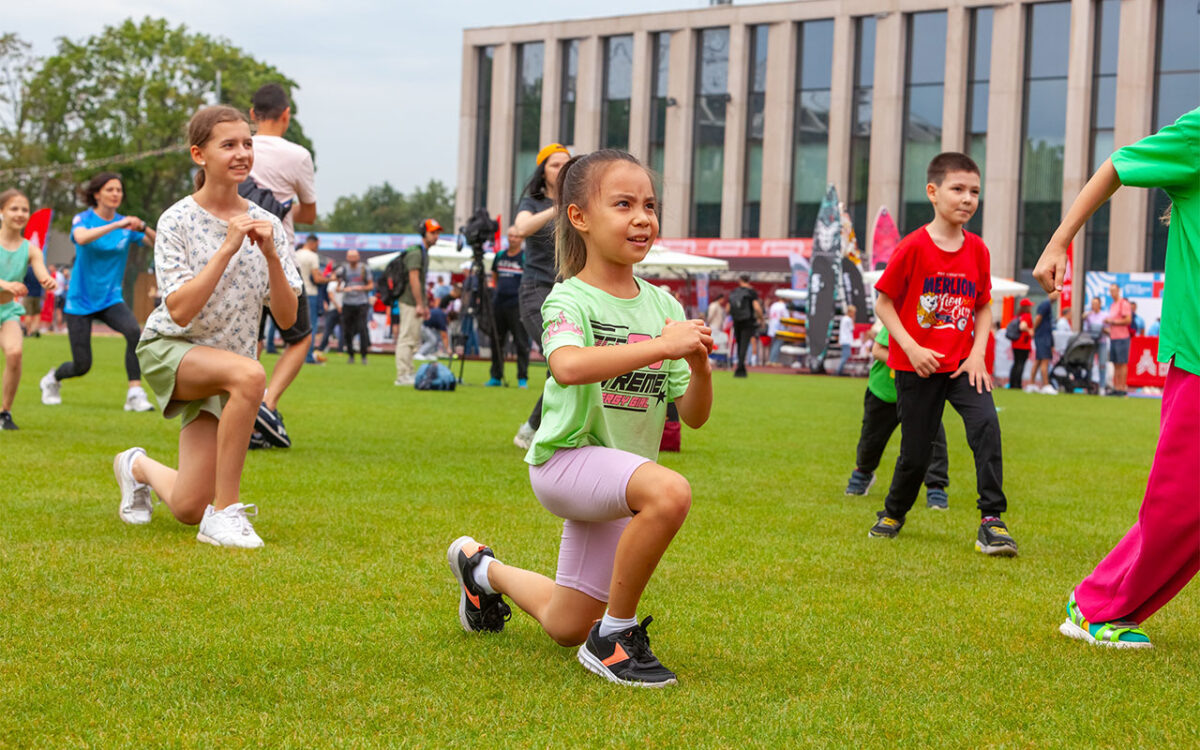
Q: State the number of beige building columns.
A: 14